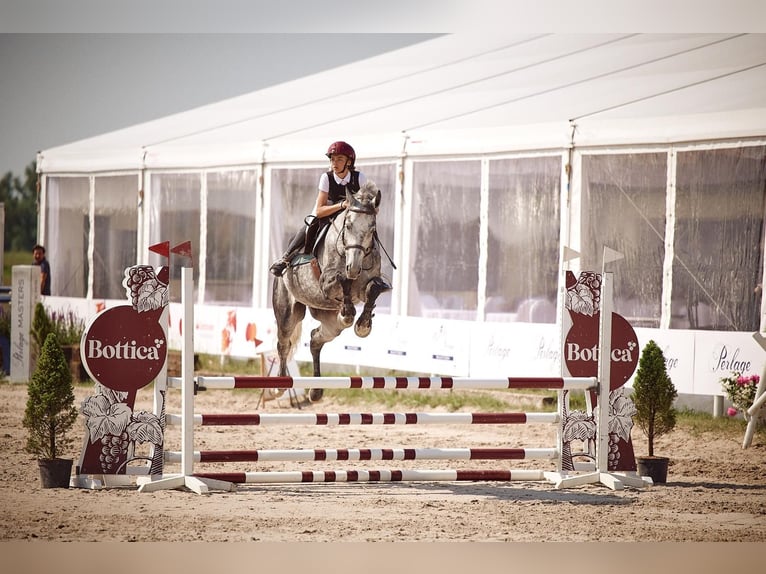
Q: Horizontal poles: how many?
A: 4